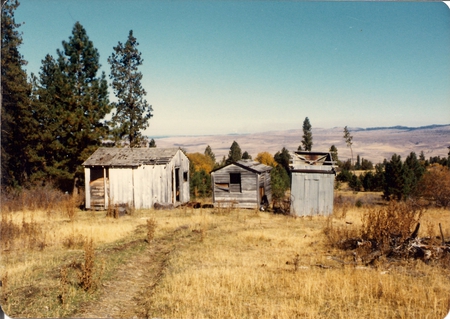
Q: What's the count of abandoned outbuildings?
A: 3